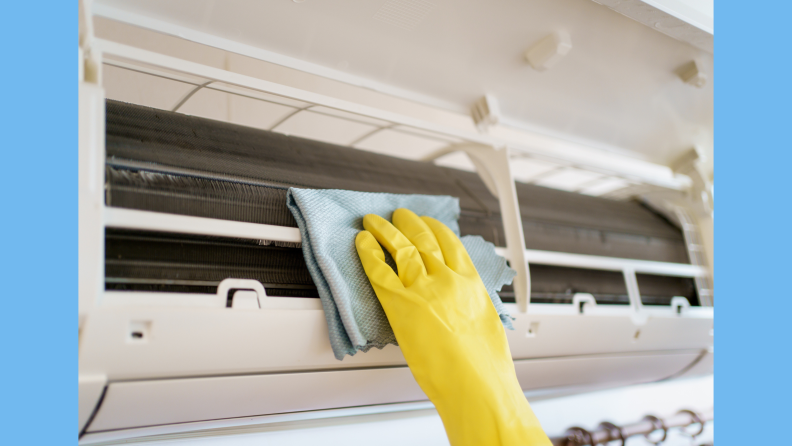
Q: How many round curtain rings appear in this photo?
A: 4